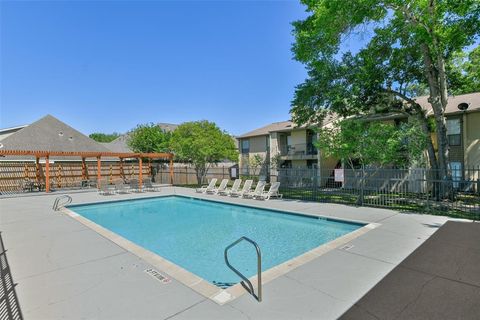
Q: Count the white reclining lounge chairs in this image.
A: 6